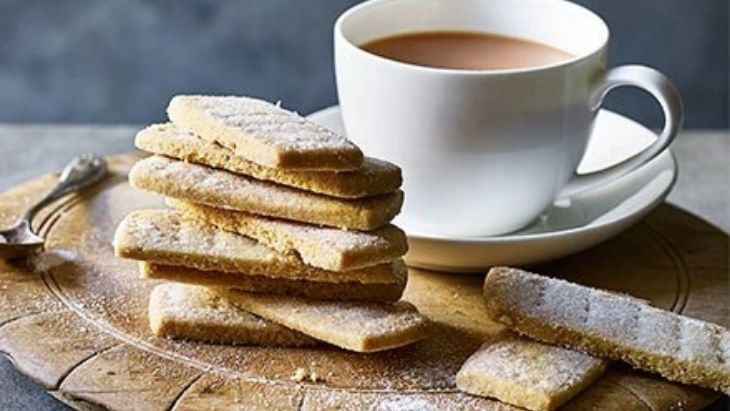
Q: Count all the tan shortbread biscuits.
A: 10